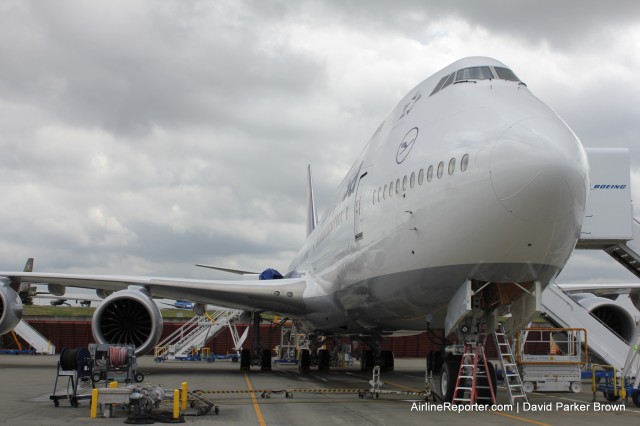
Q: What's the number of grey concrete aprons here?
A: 1